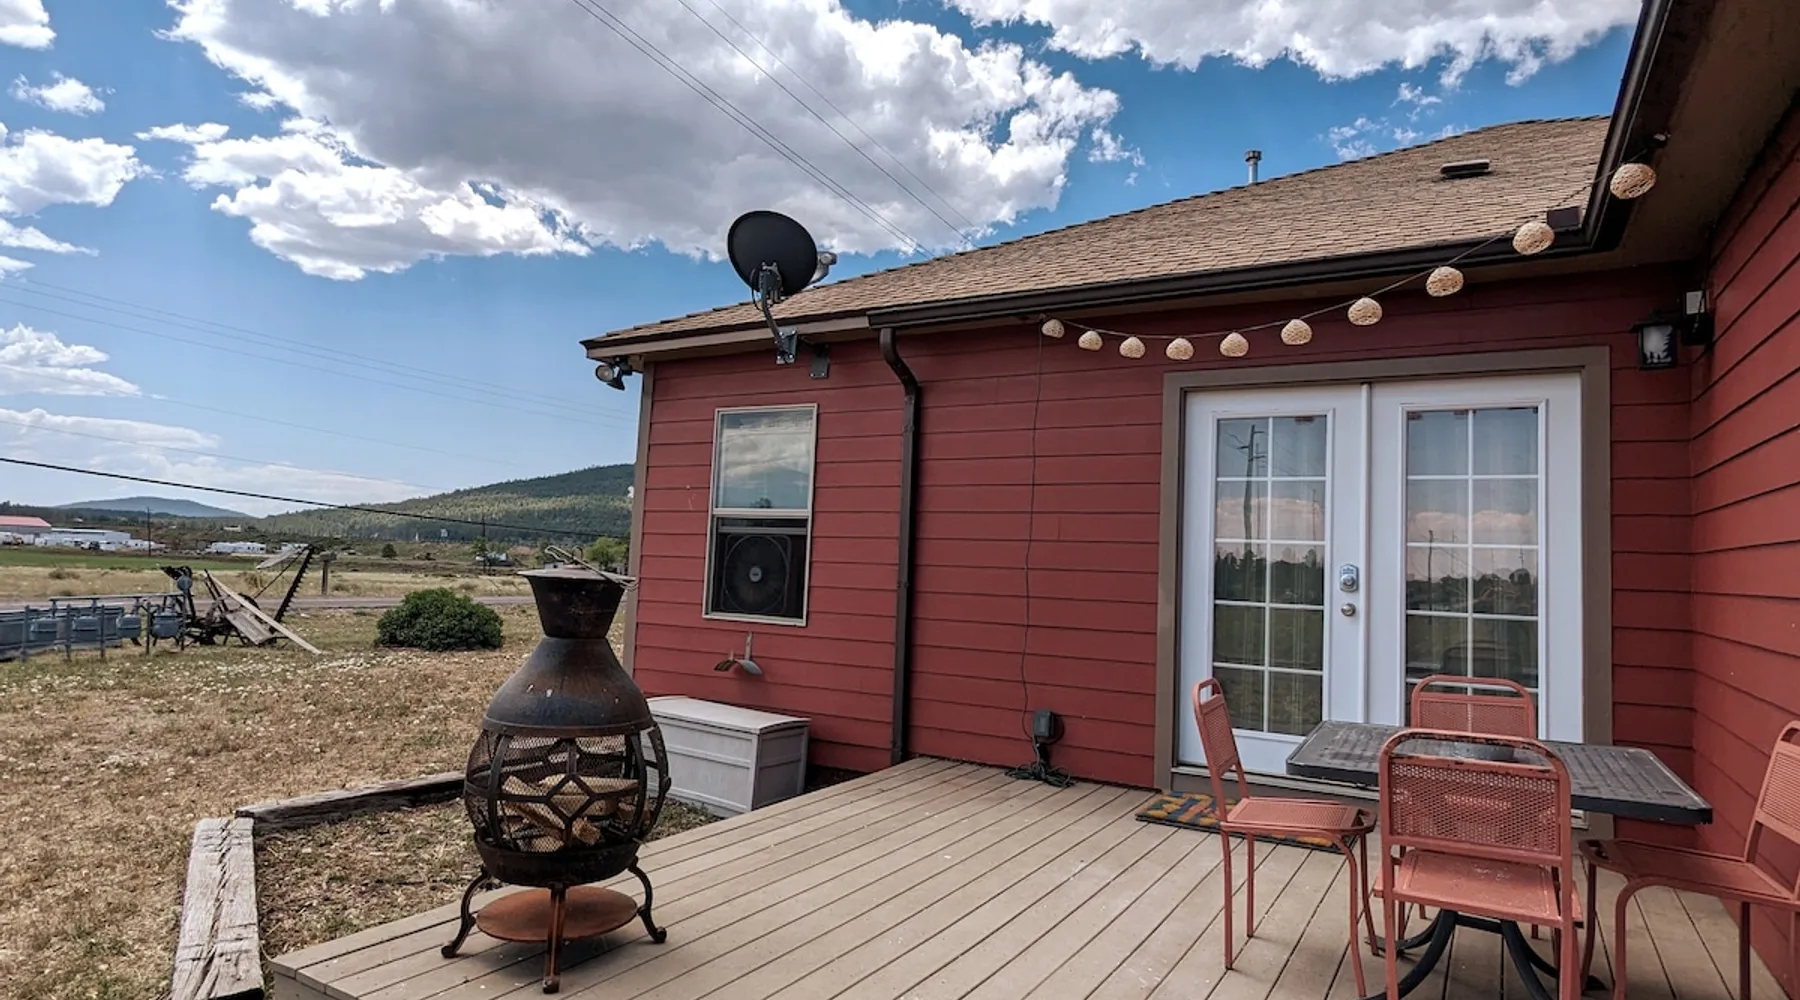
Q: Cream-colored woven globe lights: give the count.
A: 10